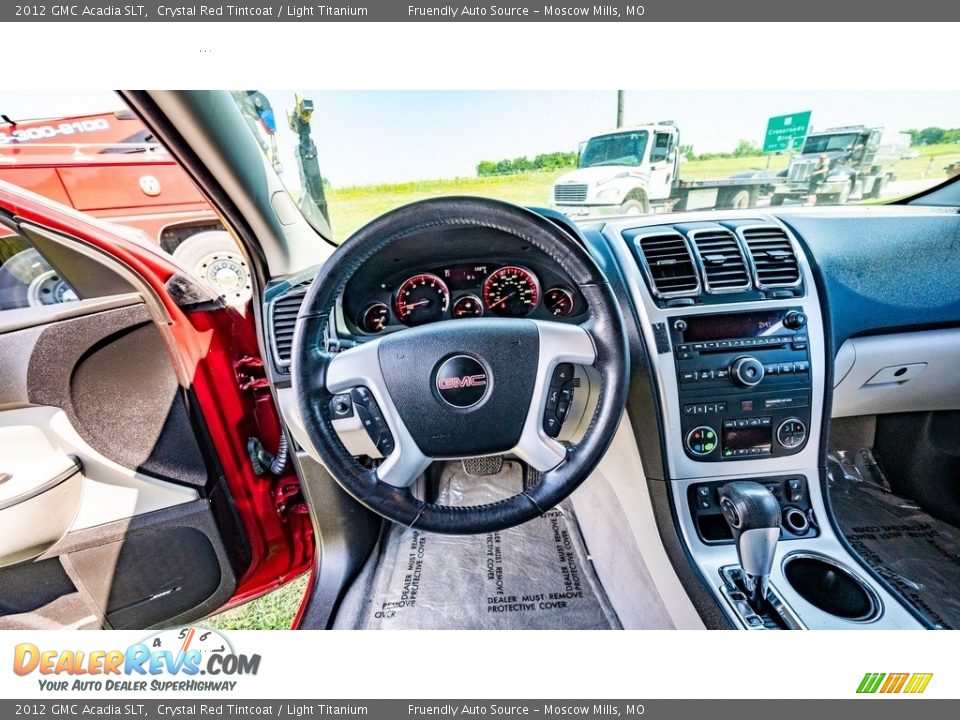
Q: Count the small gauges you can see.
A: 3